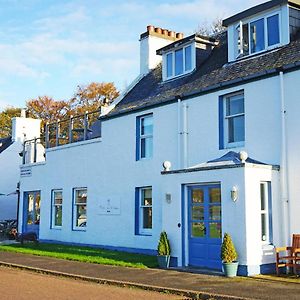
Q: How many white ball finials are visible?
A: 2